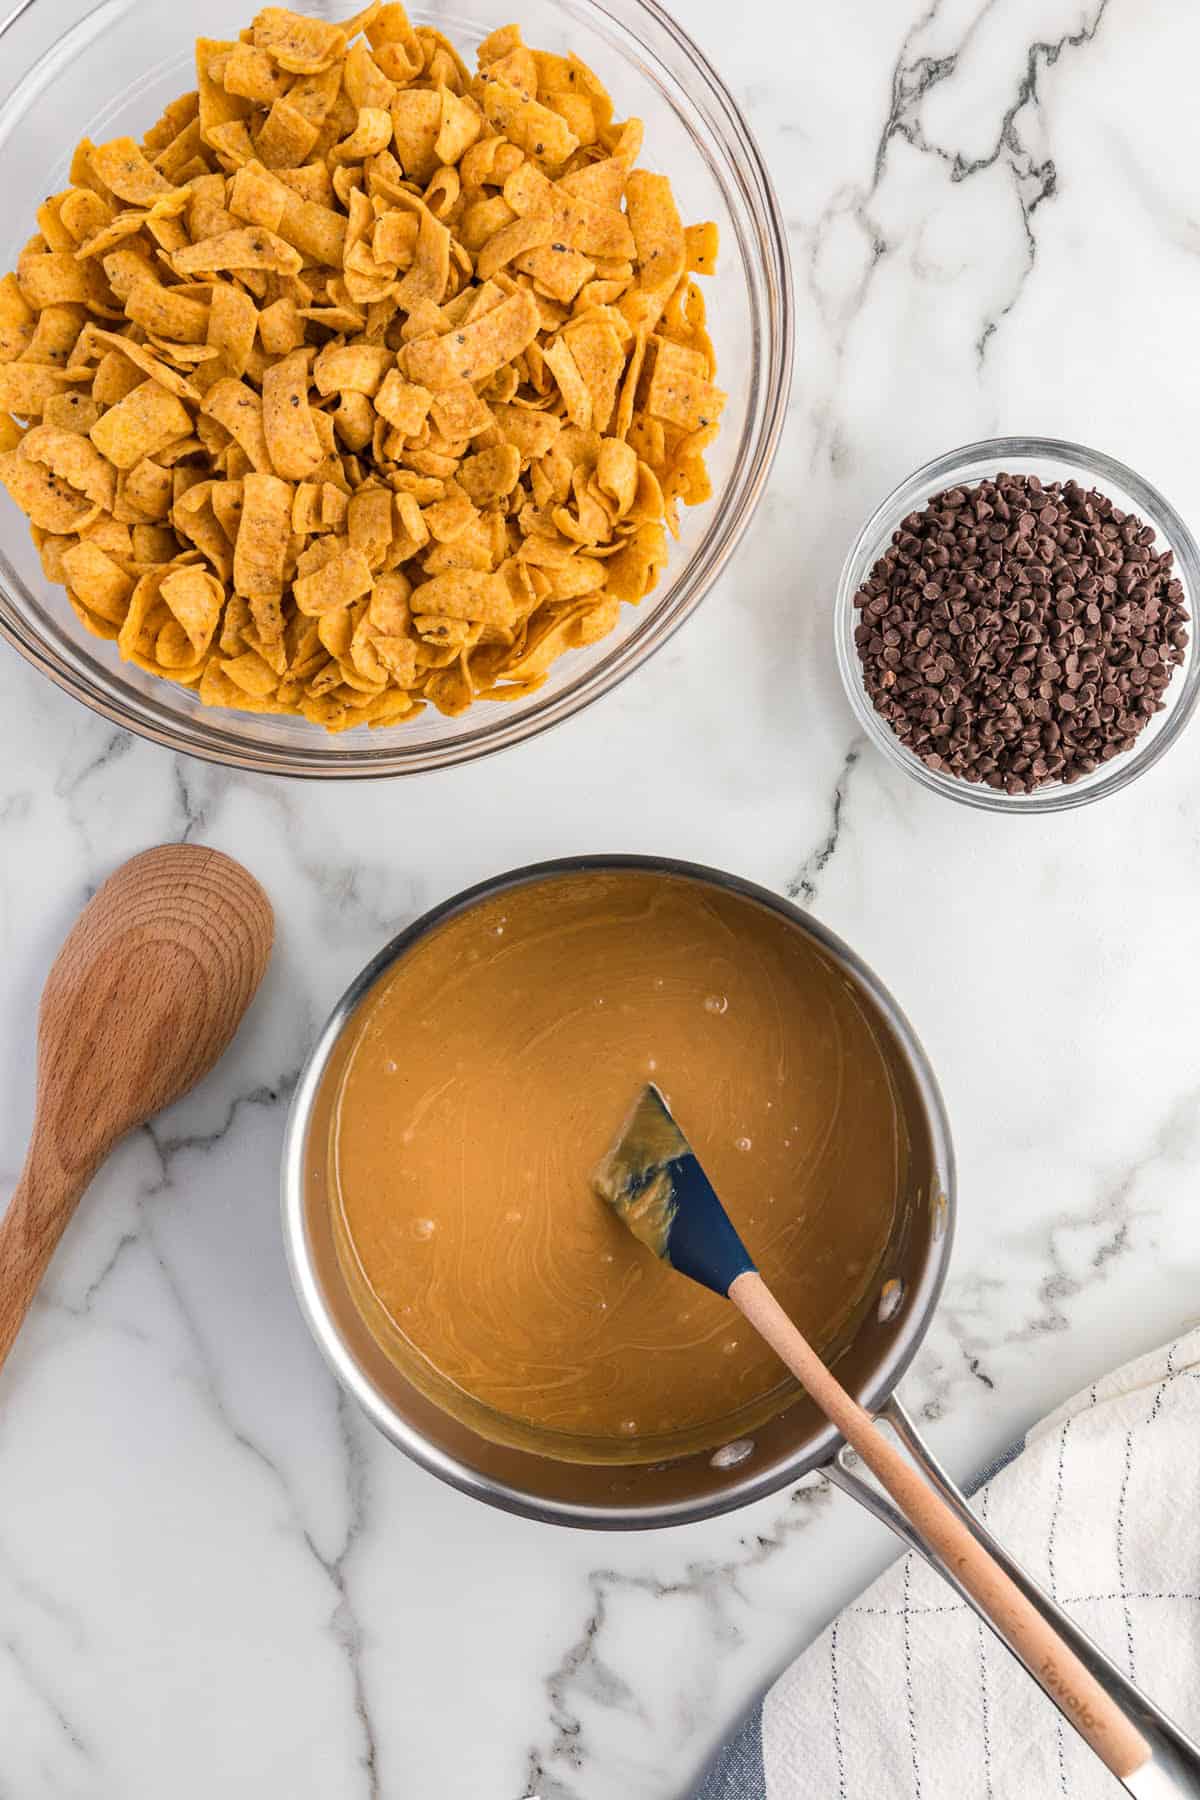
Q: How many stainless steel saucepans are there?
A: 1